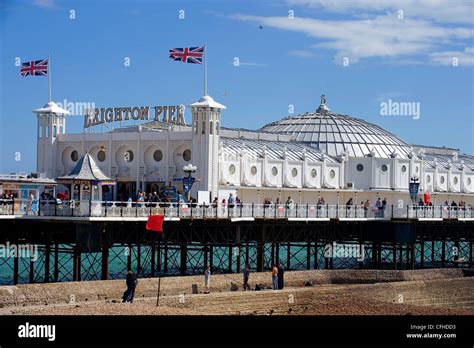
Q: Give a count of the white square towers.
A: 2